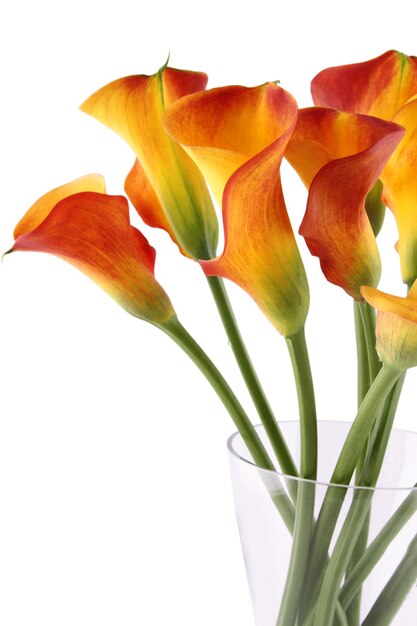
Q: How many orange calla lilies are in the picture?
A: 7